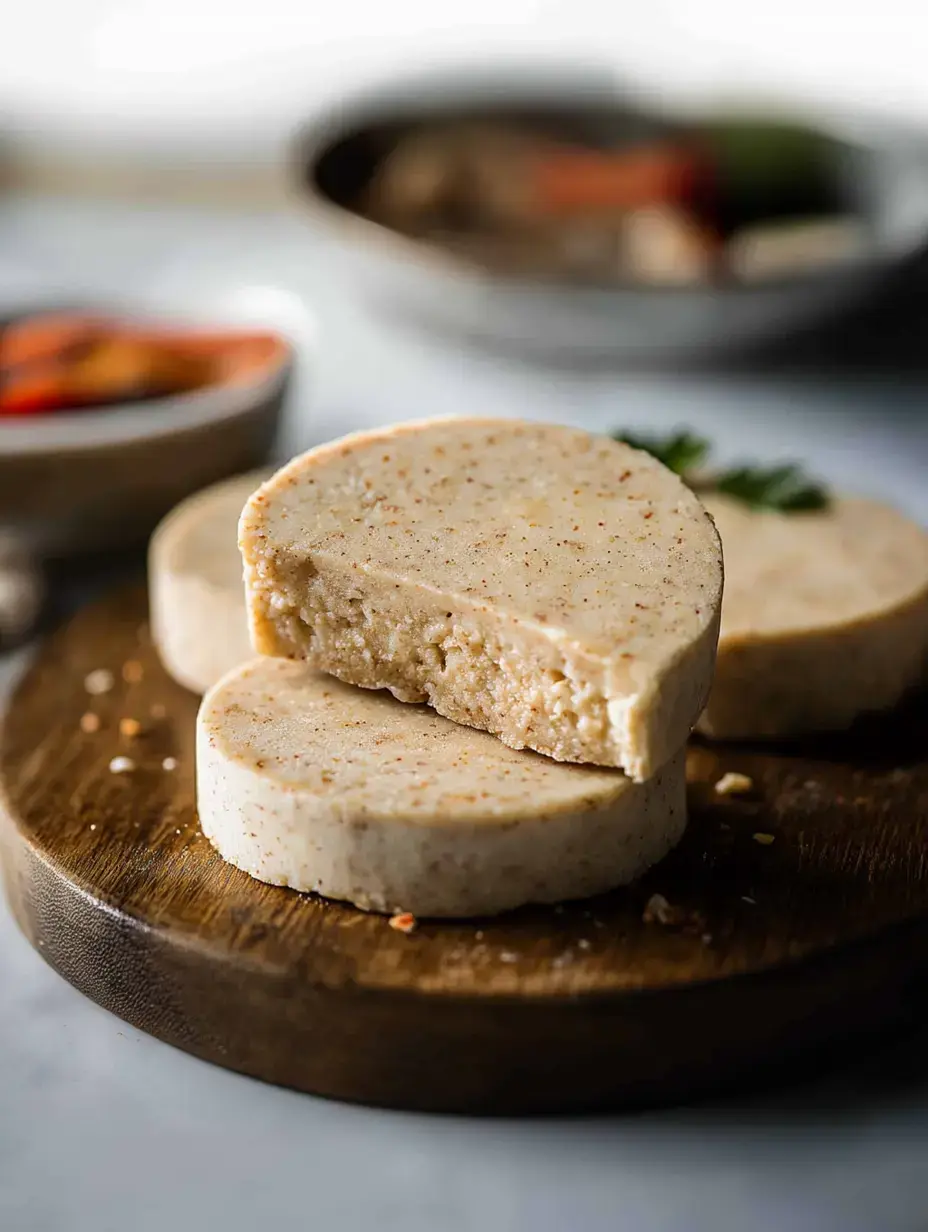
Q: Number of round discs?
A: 4